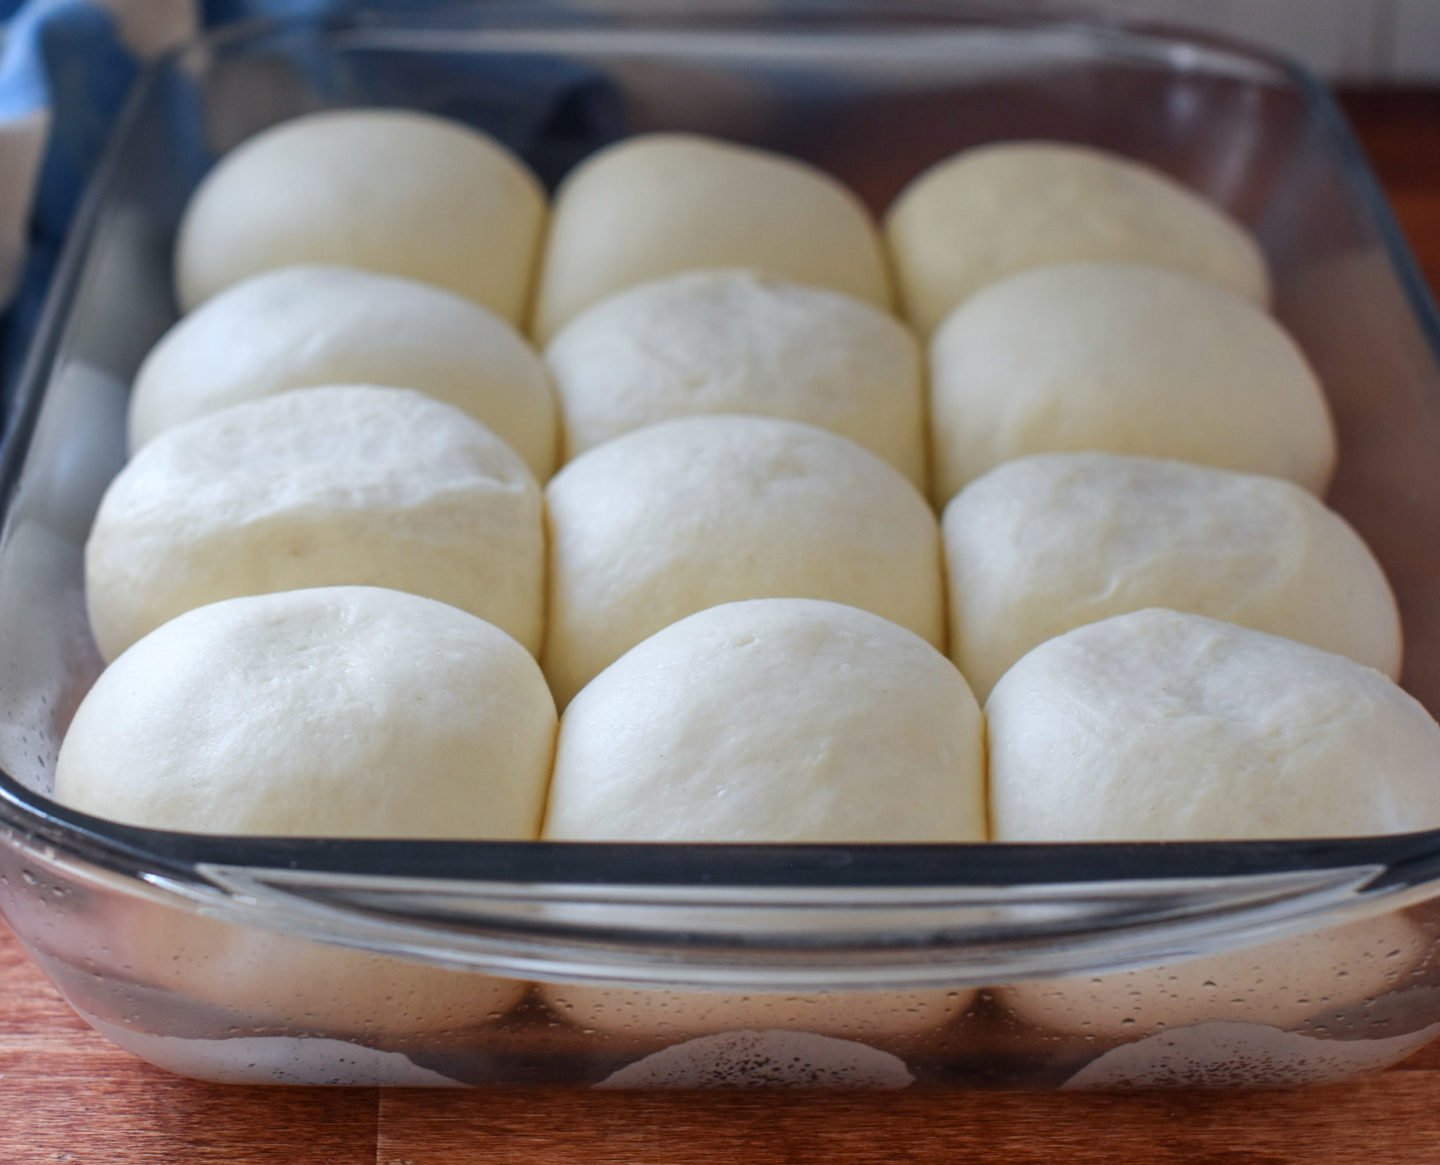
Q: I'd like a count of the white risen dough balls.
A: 12